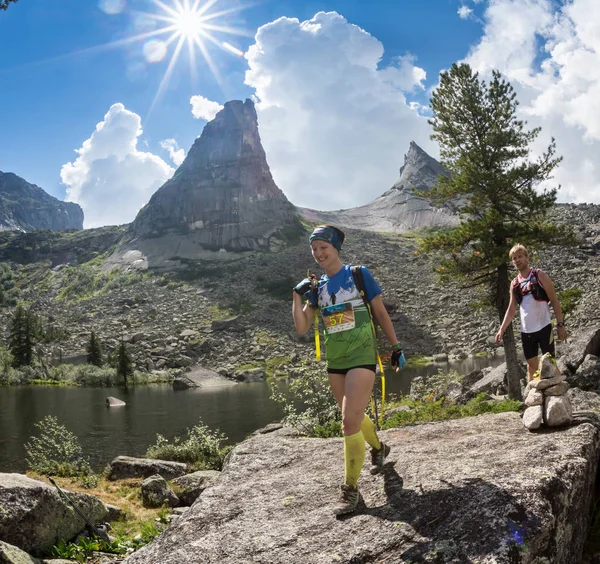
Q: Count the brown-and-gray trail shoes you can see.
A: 2